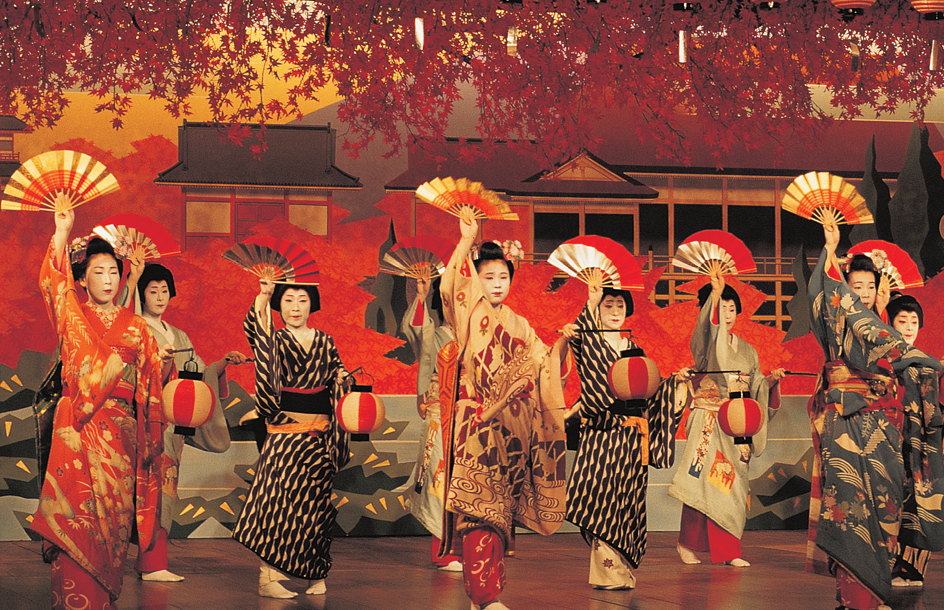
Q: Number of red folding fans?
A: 6